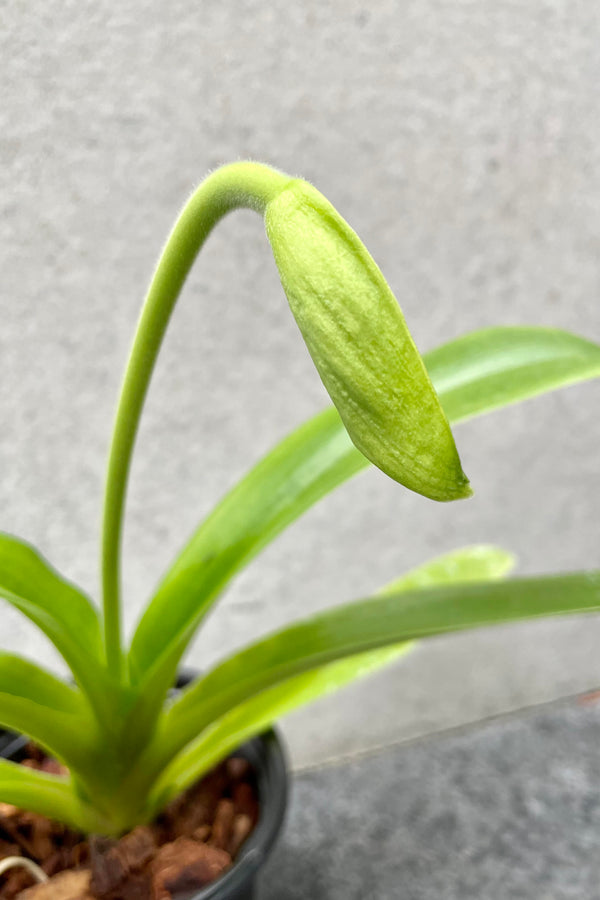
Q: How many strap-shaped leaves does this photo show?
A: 6